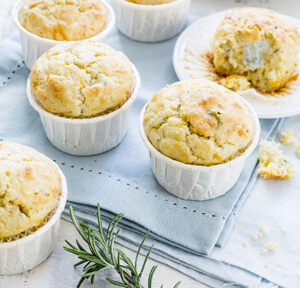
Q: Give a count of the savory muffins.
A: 6